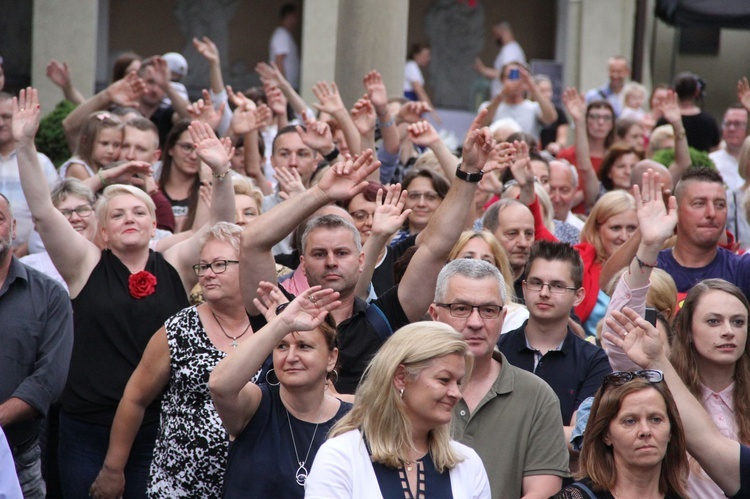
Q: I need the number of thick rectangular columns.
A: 3